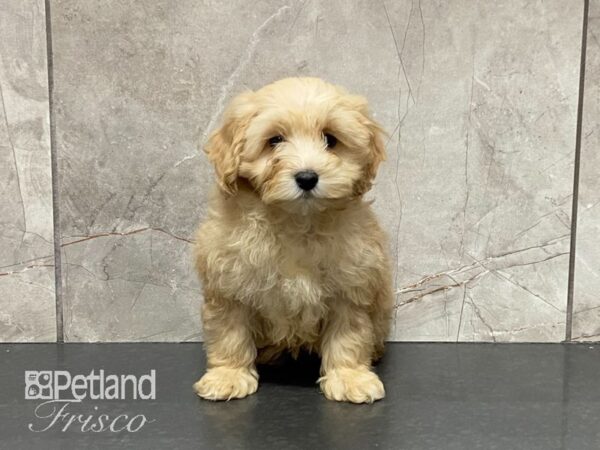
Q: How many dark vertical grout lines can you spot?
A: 2